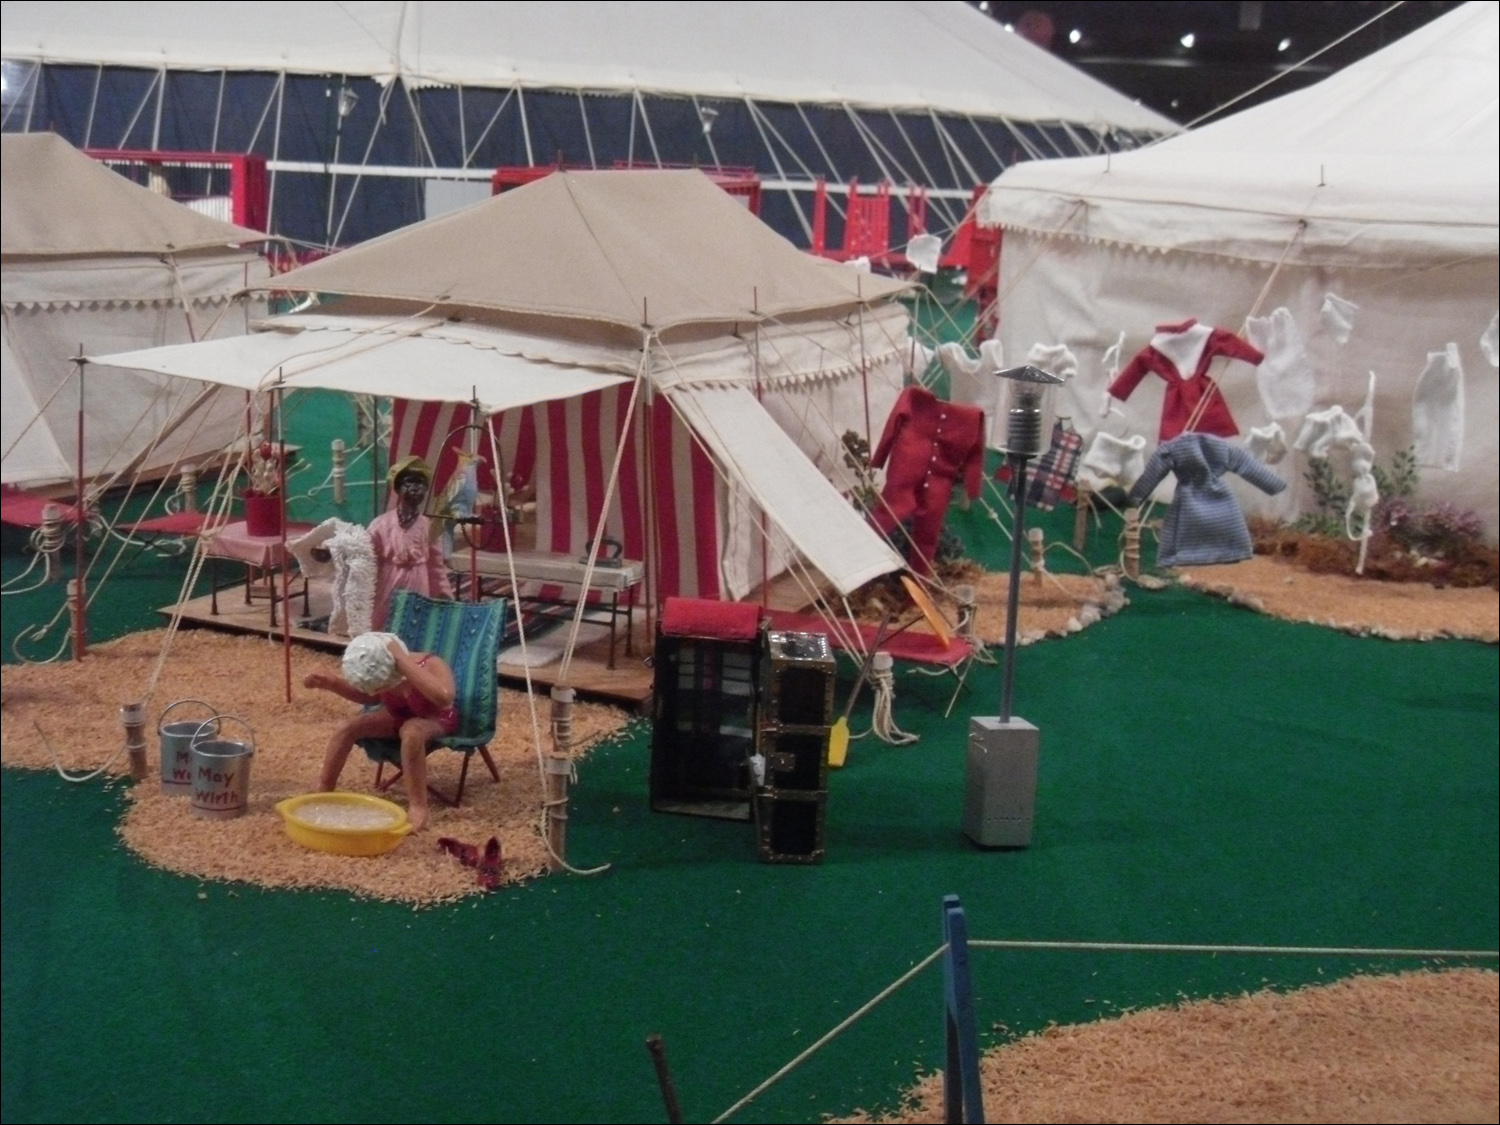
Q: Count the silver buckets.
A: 2